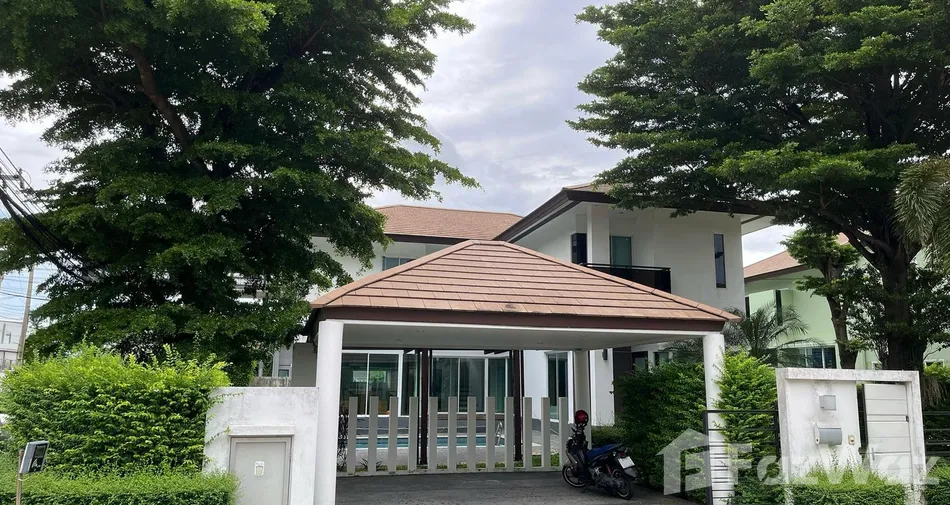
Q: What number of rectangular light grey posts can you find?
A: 12